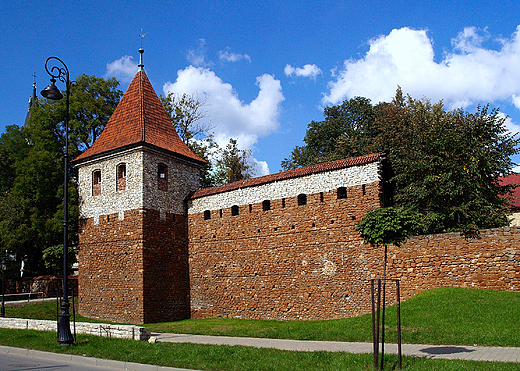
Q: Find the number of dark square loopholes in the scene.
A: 5